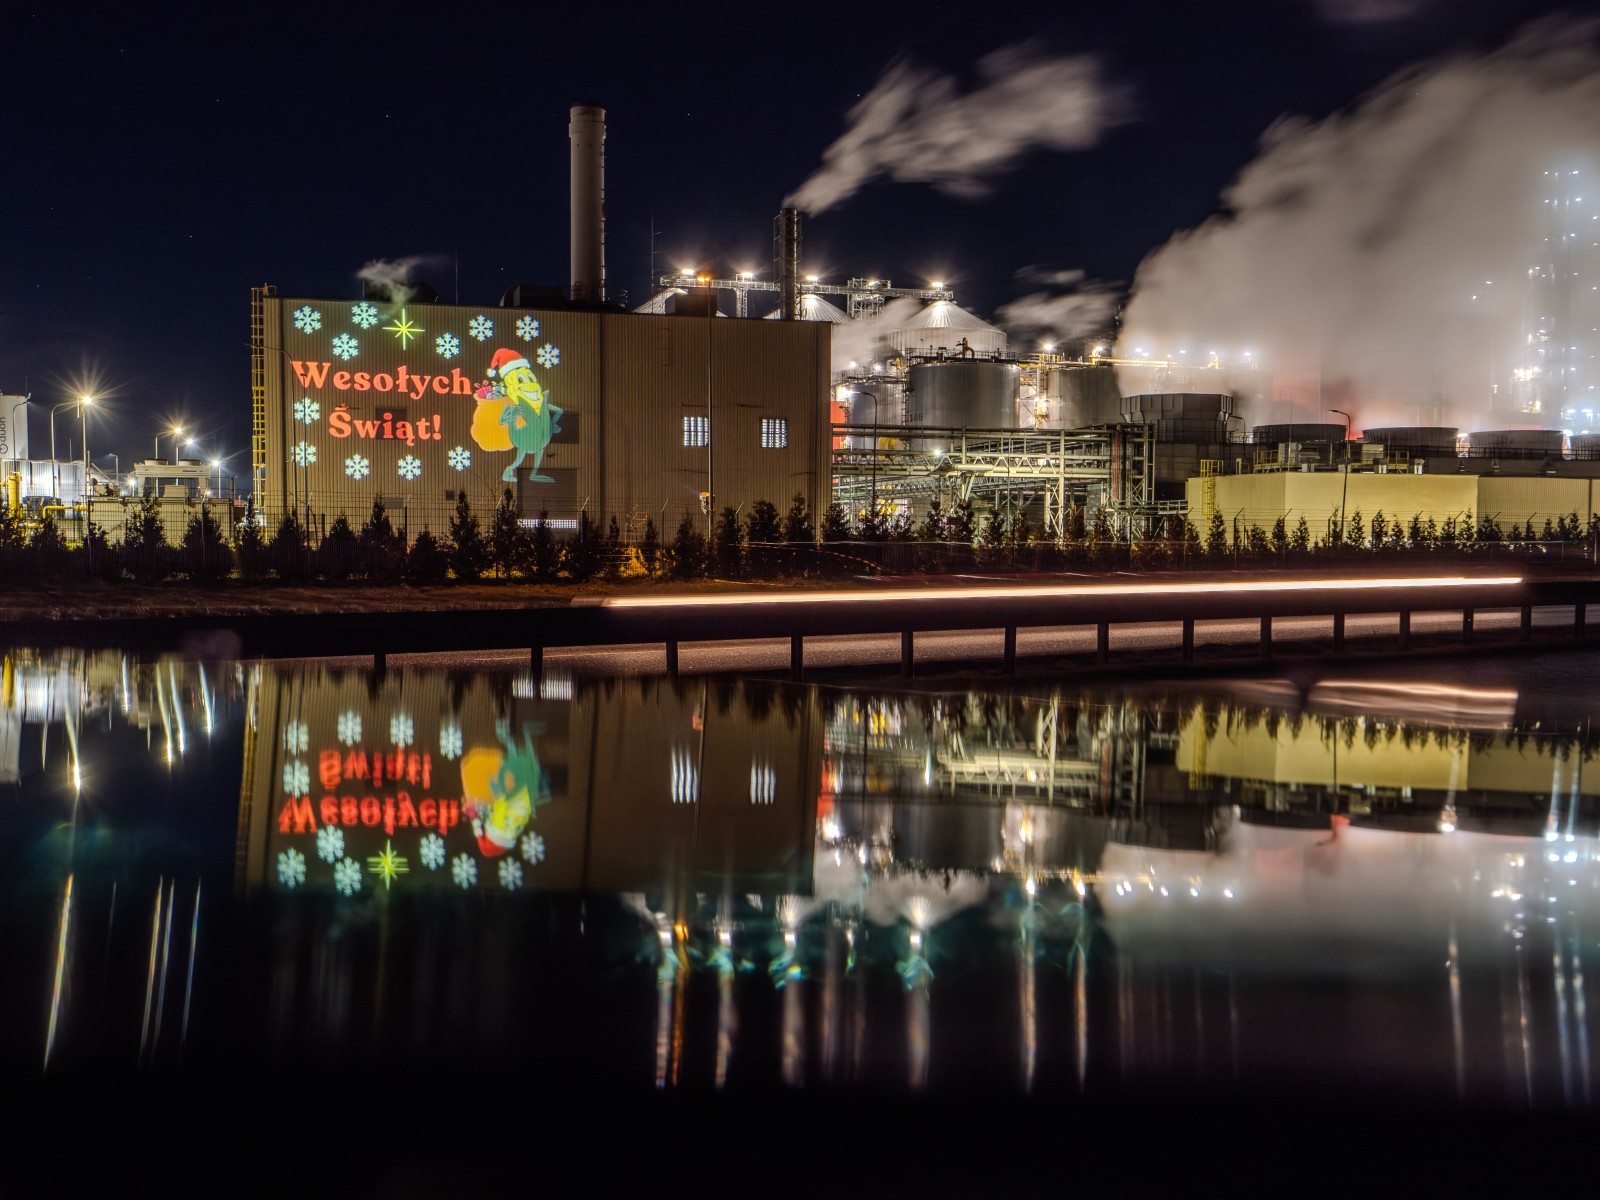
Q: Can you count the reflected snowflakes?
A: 12